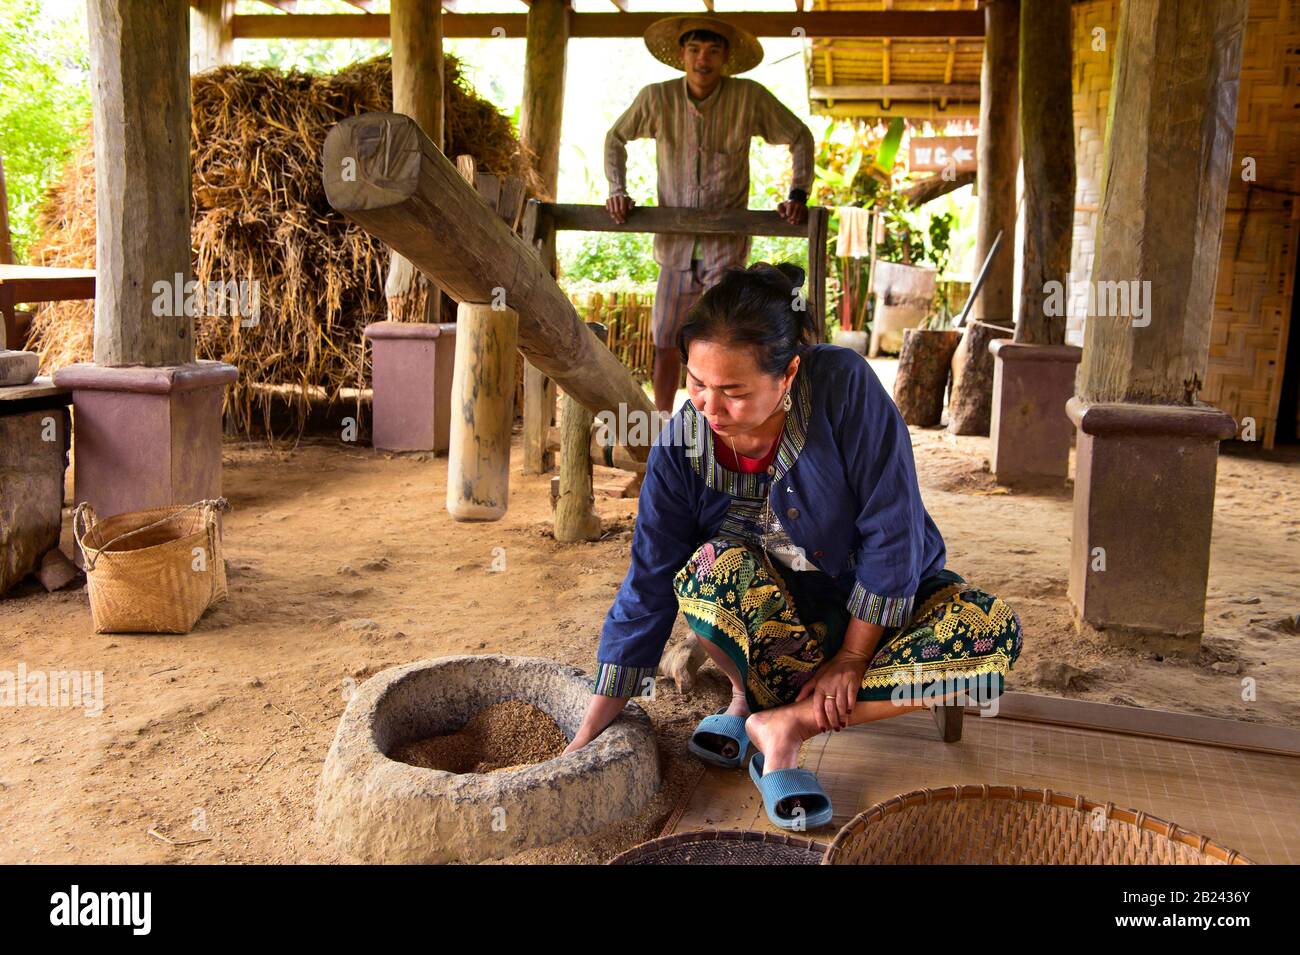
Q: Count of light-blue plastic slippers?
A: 2